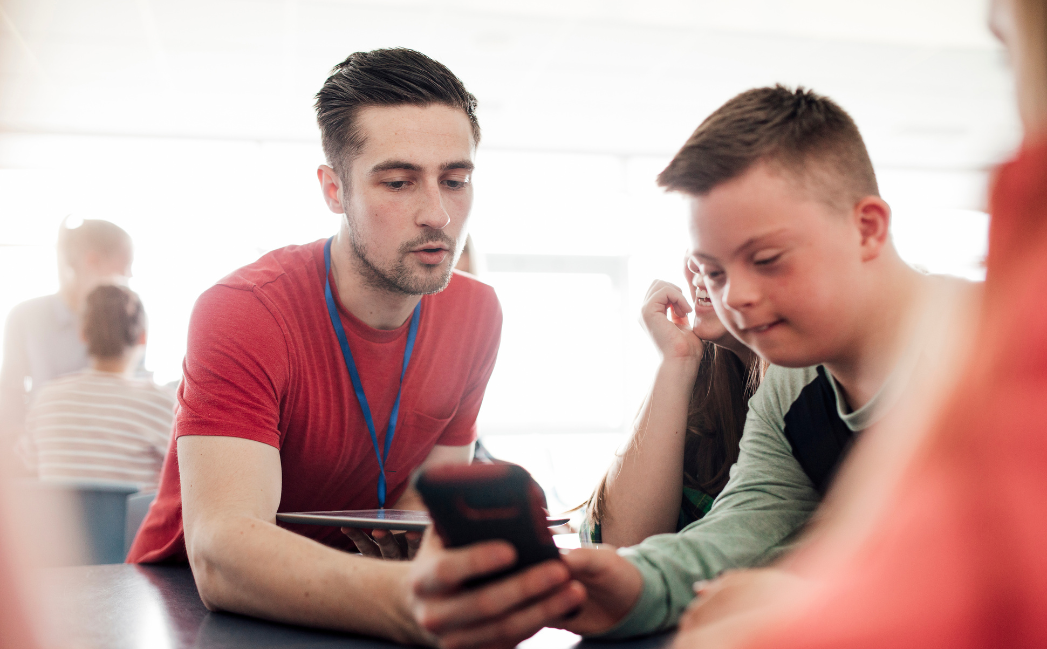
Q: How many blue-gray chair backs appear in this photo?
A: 2